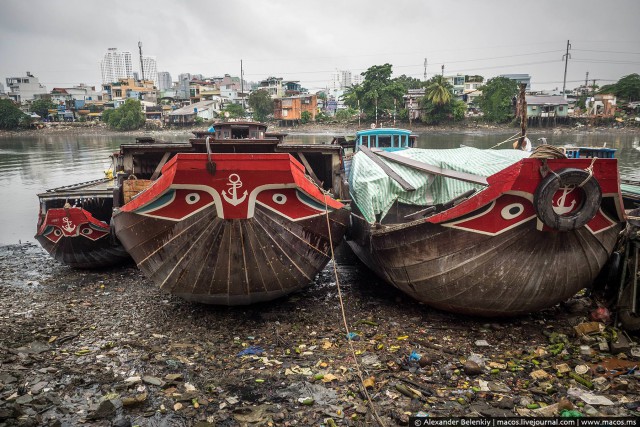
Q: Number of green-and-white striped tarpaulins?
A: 1